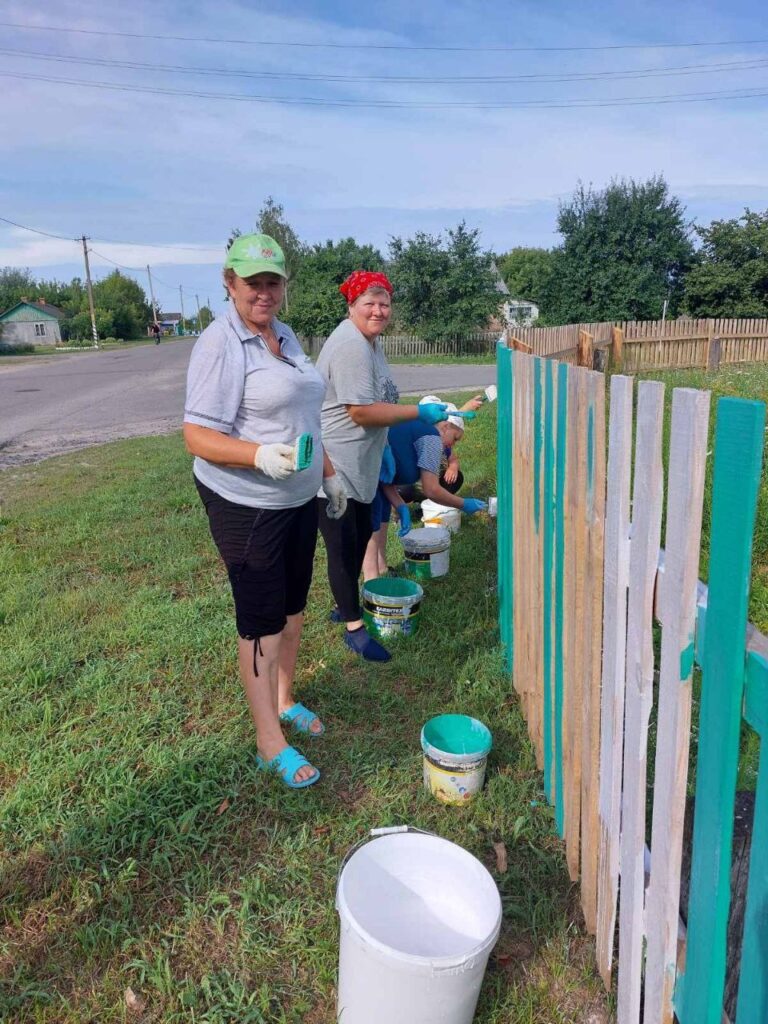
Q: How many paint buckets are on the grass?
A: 5